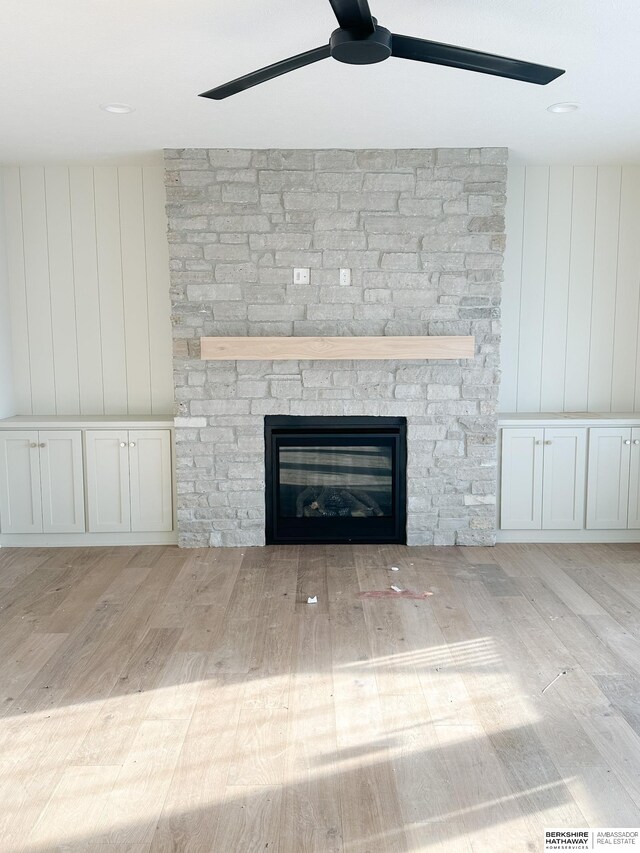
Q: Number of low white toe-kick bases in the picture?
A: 2